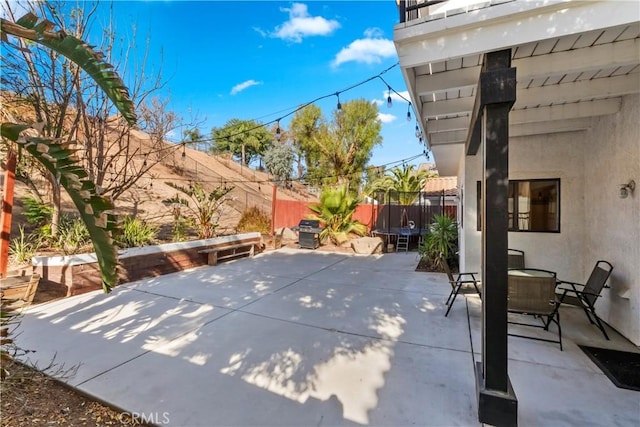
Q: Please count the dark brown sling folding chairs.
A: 4